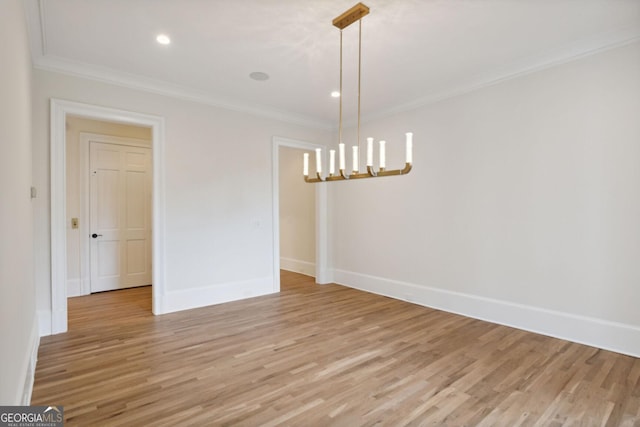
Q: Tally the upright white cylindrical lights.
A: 8